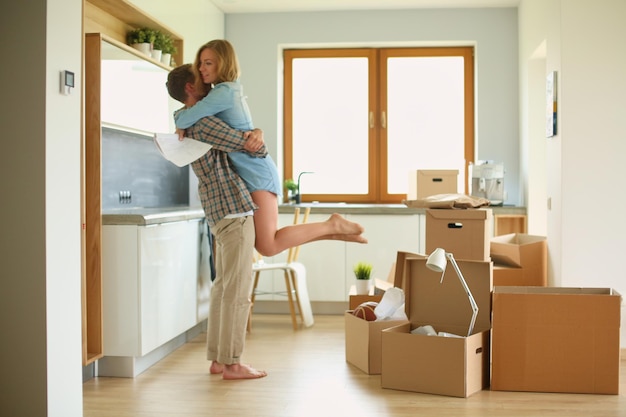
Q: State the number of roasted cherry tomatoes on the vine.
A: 0